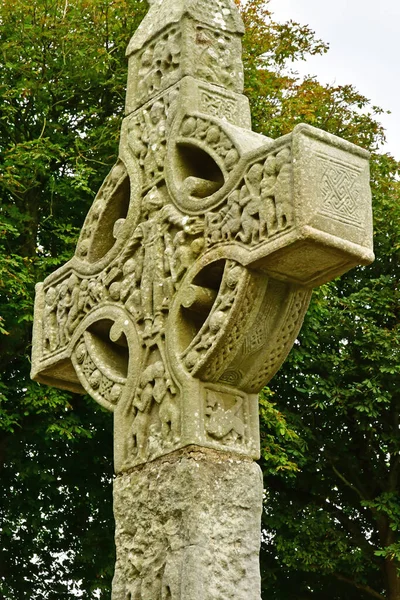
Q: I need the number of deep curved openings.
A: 4